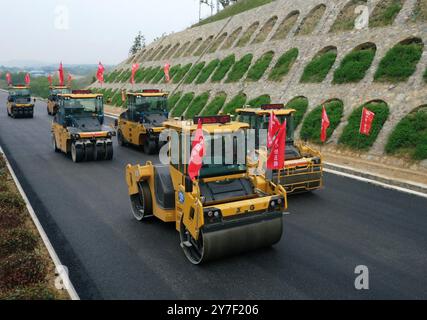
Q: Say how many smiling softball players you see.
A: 0